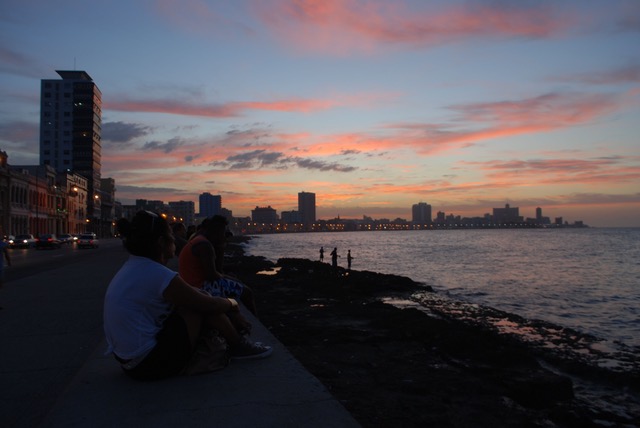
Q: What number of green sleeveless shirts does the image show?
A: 0